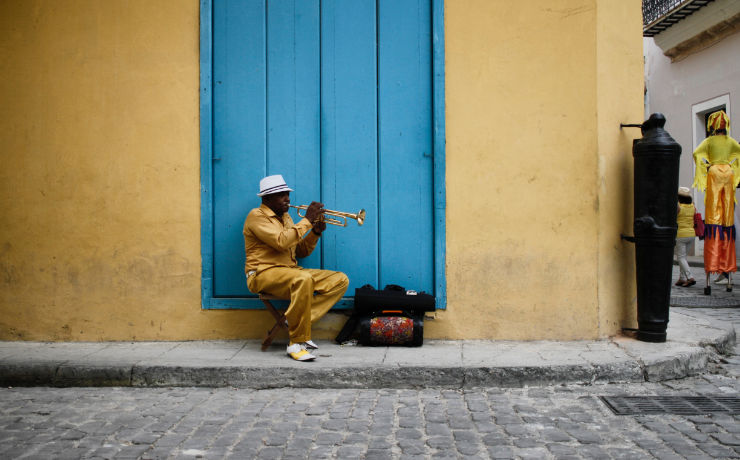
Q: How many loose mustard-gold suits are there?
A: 1